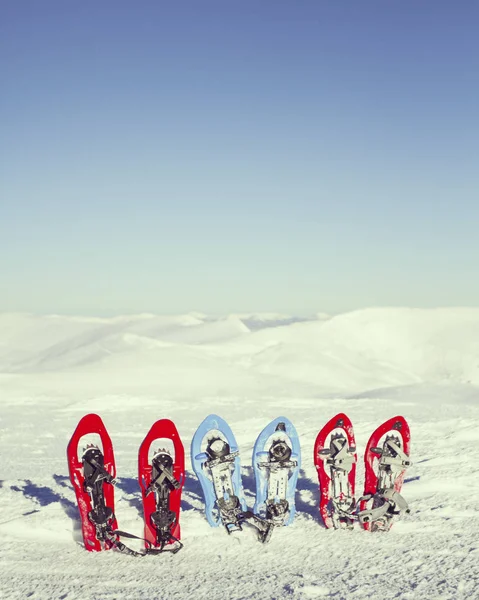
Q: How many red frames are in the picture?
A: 4